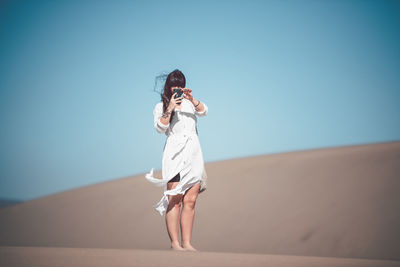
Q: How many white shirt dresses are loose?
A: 1